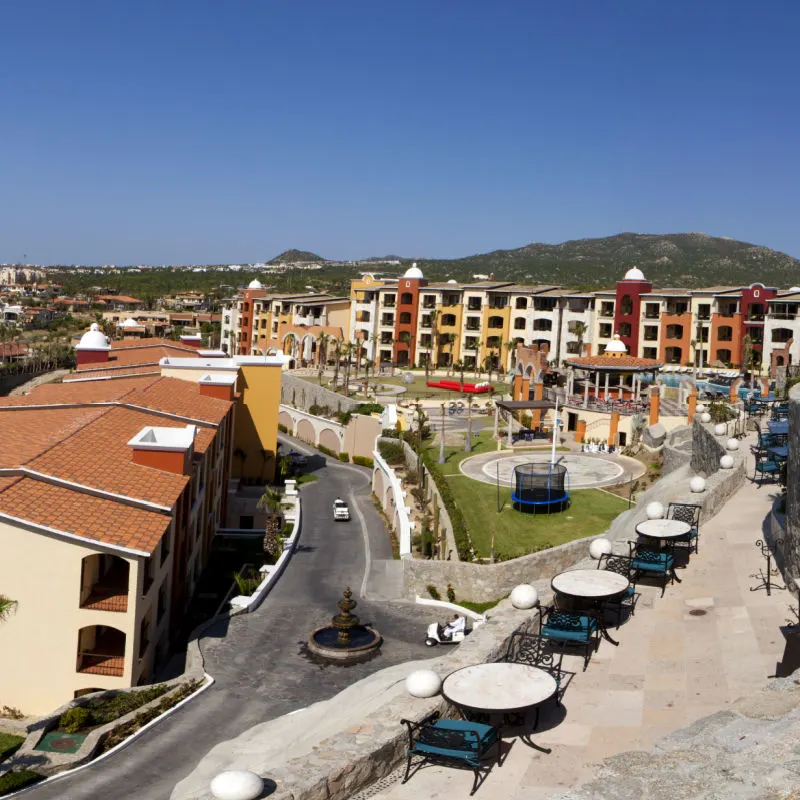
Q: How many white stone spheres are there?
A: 11